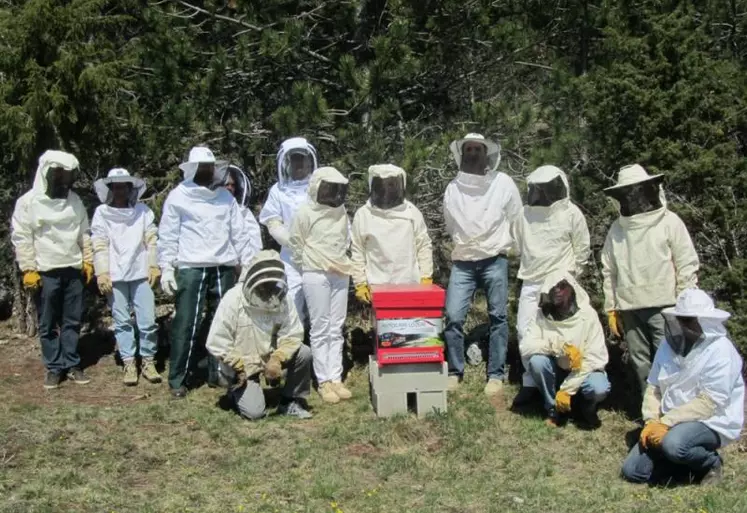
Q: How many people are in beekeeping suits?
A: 13